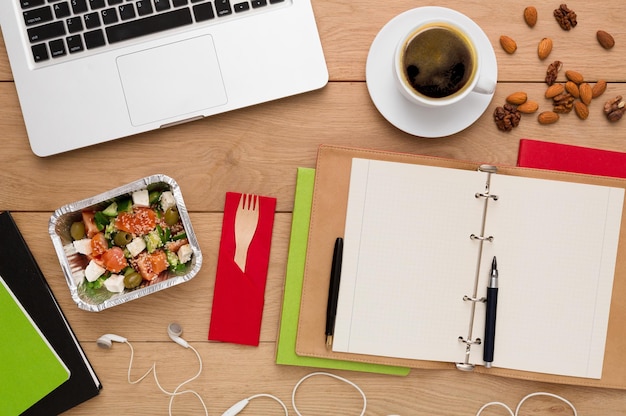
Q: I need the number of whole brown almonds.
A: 13